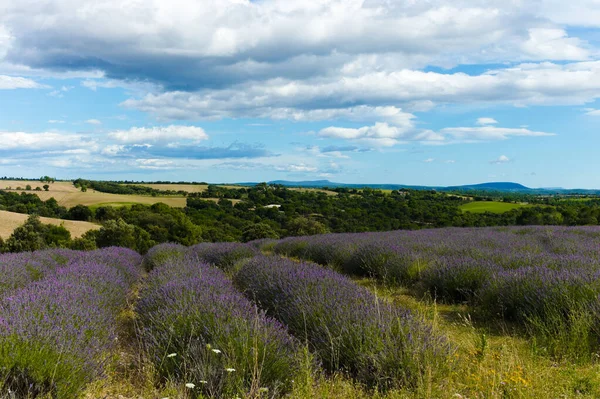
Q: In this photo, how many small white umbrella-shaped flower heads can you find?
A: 5